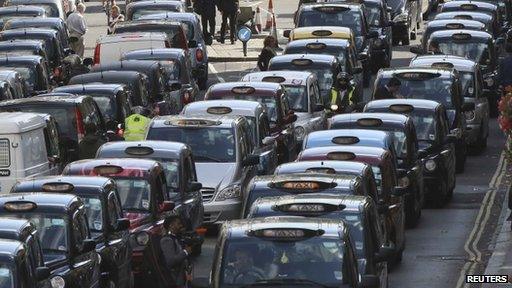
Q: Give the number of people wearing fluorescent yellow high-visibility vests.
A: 2